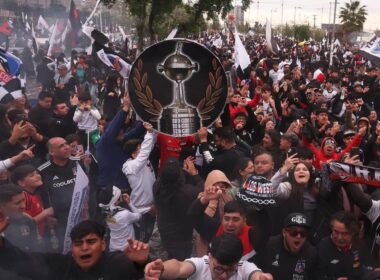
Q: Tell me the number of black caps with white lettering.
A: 1